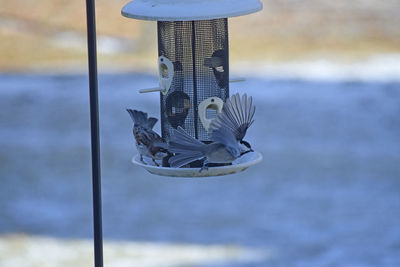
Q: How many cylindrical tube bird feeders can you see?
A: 1